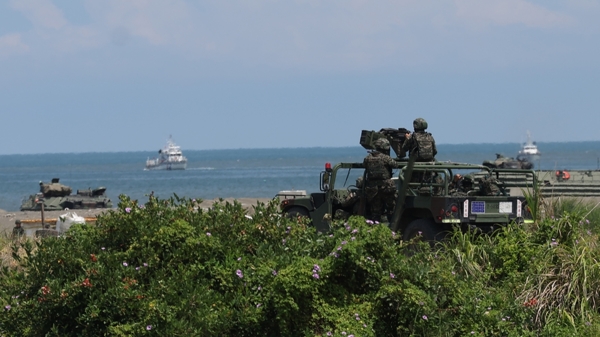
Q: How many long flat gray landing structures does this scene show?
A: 1